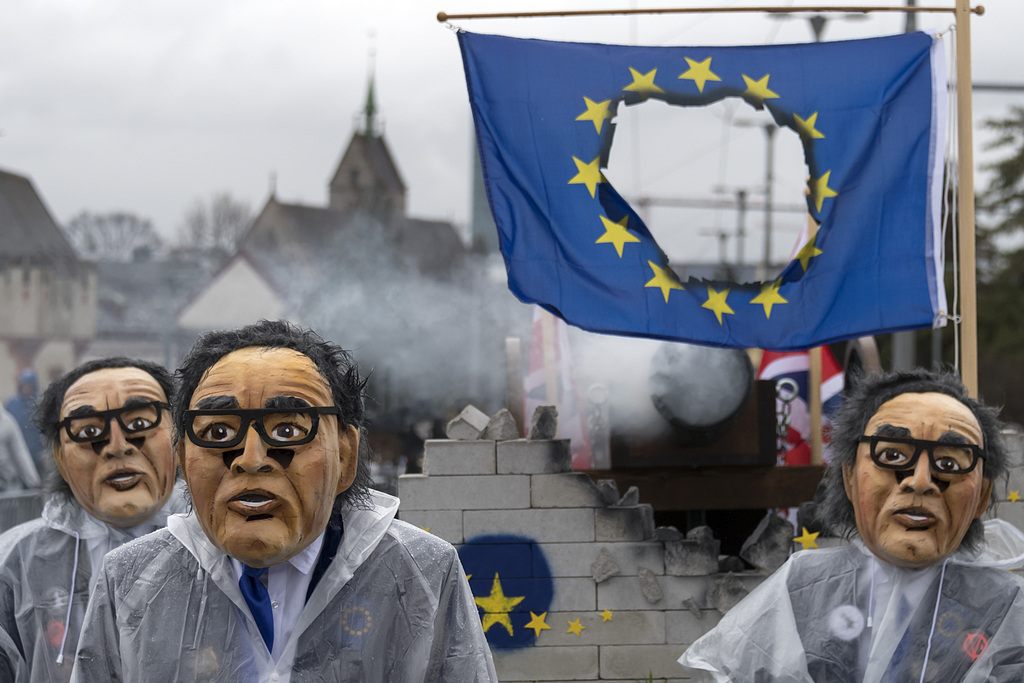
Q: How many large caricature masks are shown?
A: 3